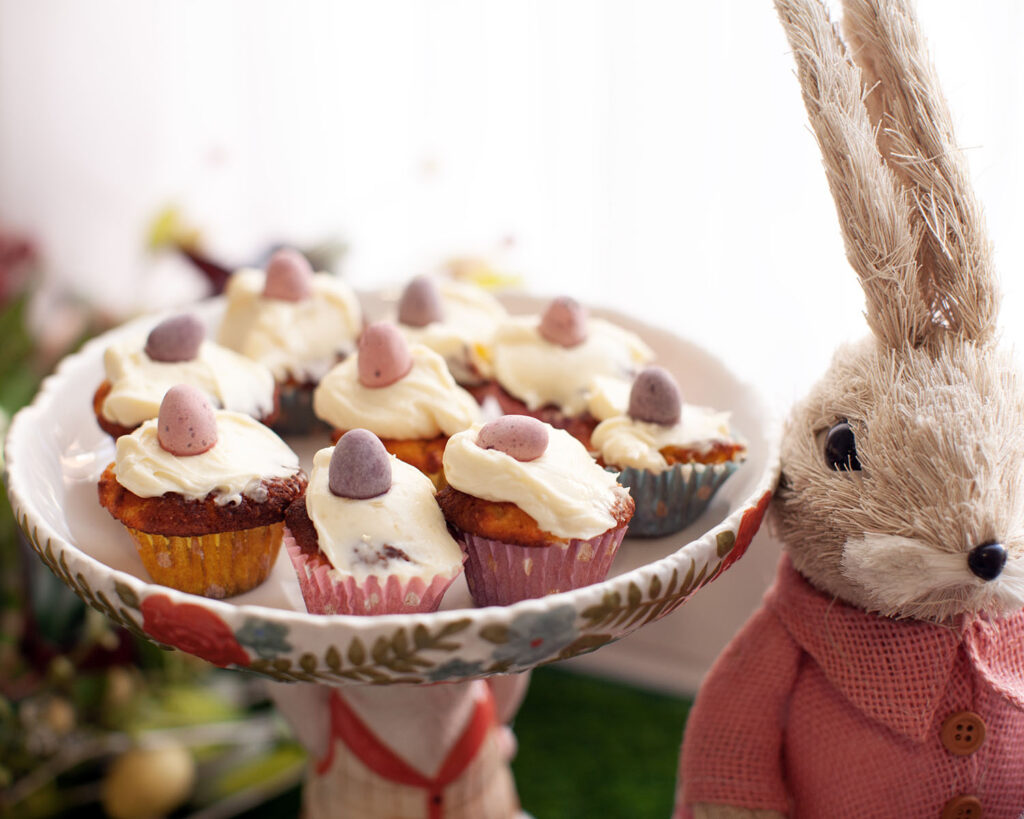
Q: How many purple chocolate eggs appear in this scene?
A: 4